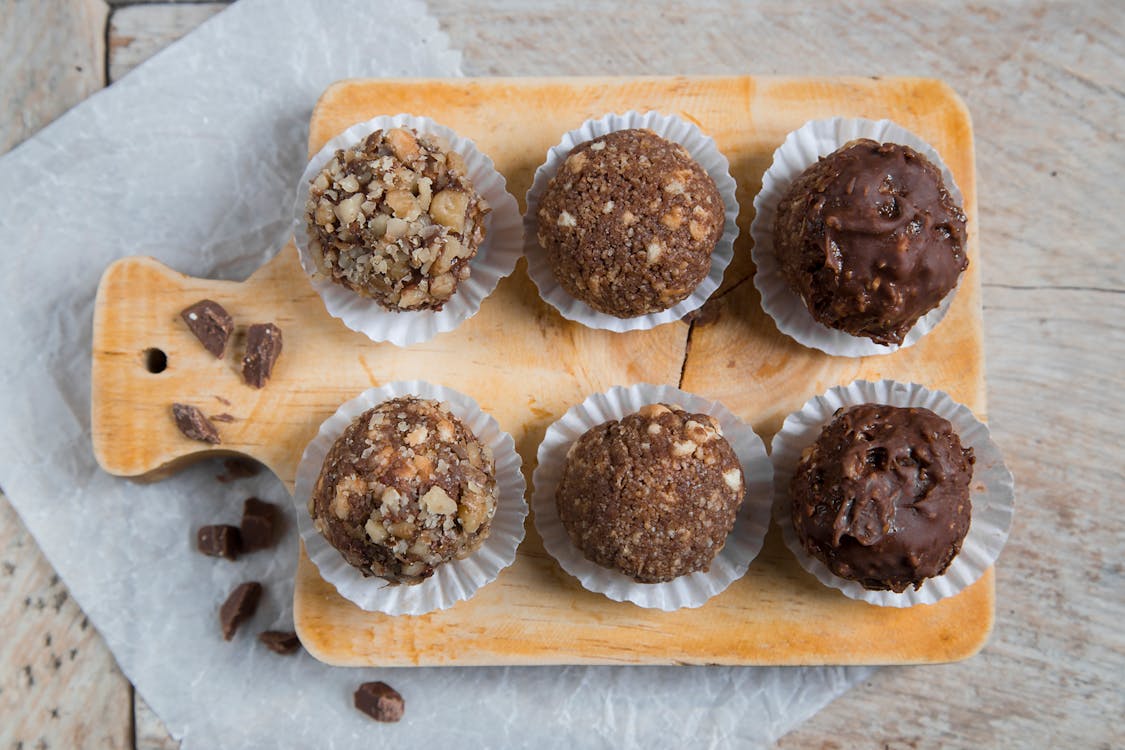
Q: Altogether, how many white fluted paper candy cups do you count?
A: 6